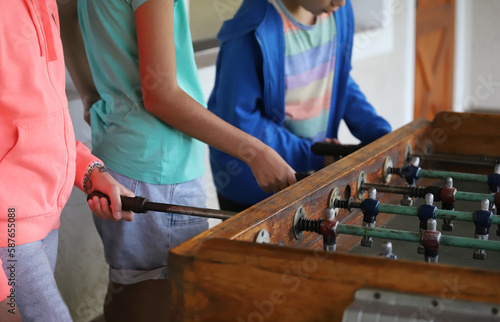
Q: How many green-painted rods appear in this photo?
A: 4